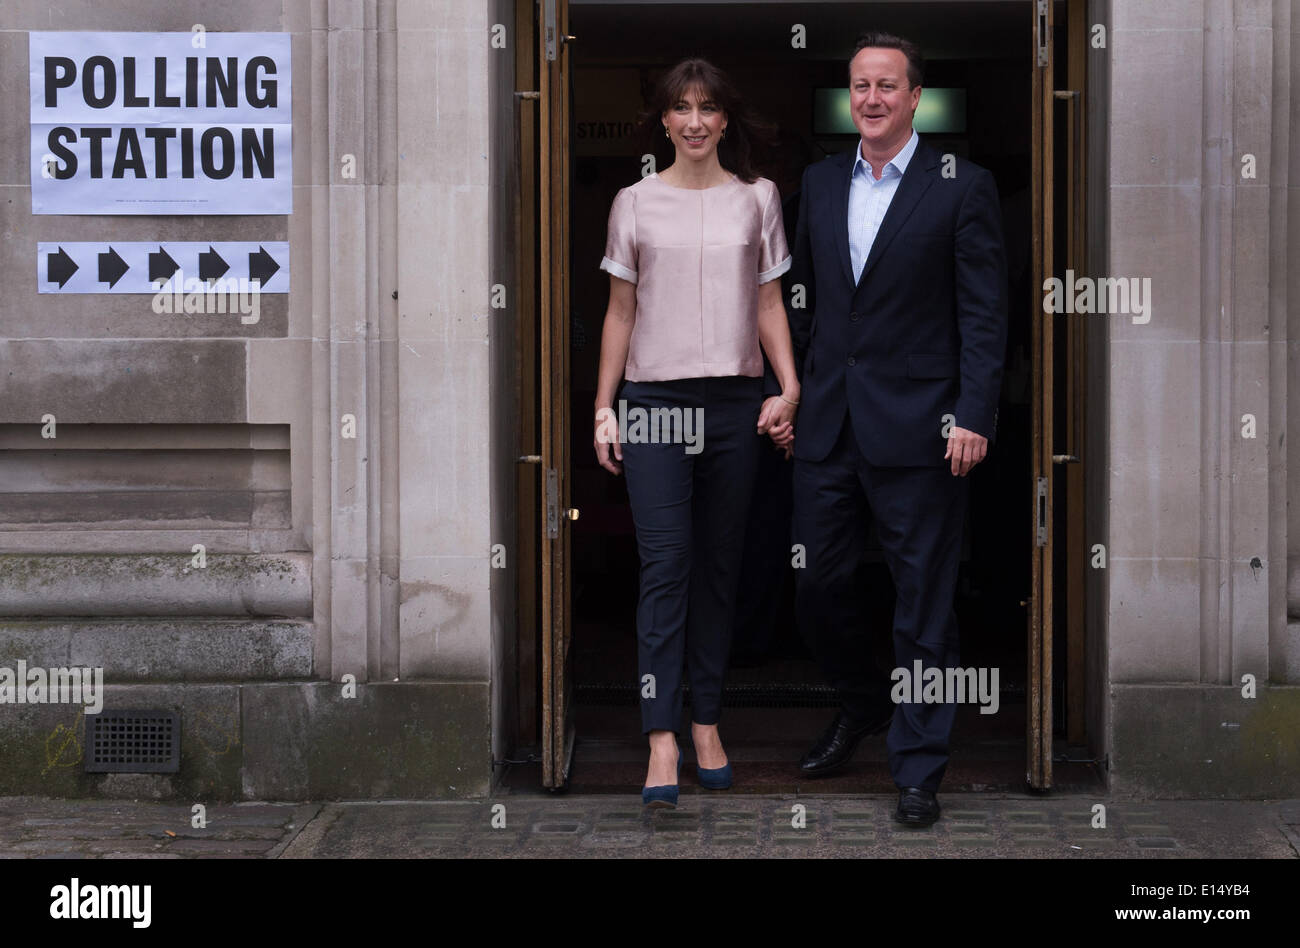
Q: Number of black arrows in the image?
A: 5